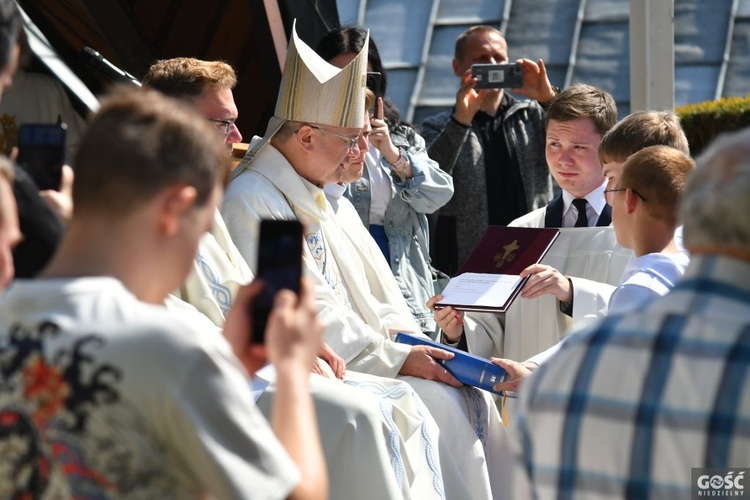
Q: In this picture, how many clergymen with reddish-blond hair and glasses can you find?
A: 1